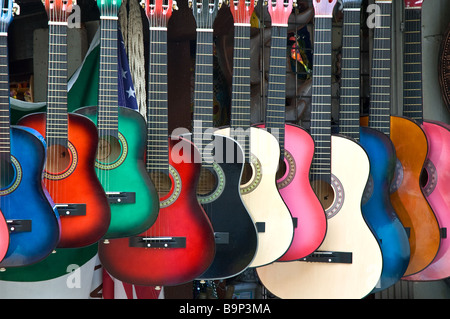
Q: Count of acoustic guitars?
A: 12